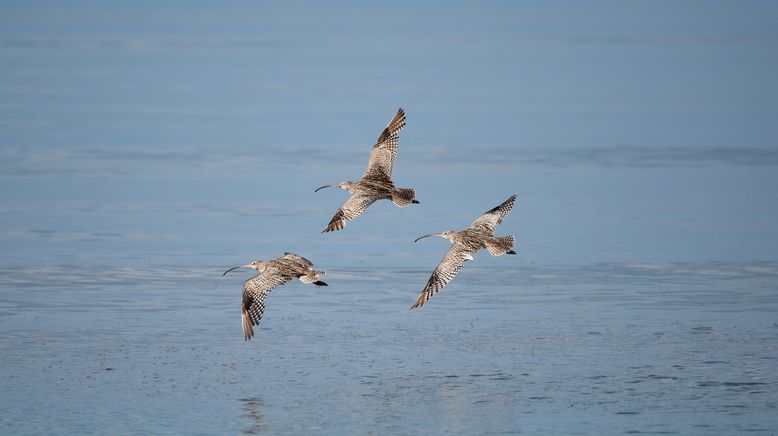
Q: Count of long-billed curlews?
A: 3